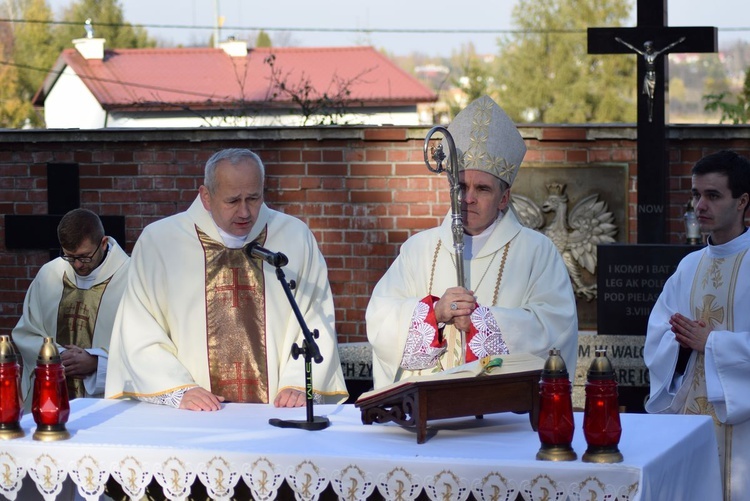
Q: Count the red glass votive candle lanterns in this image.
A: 4